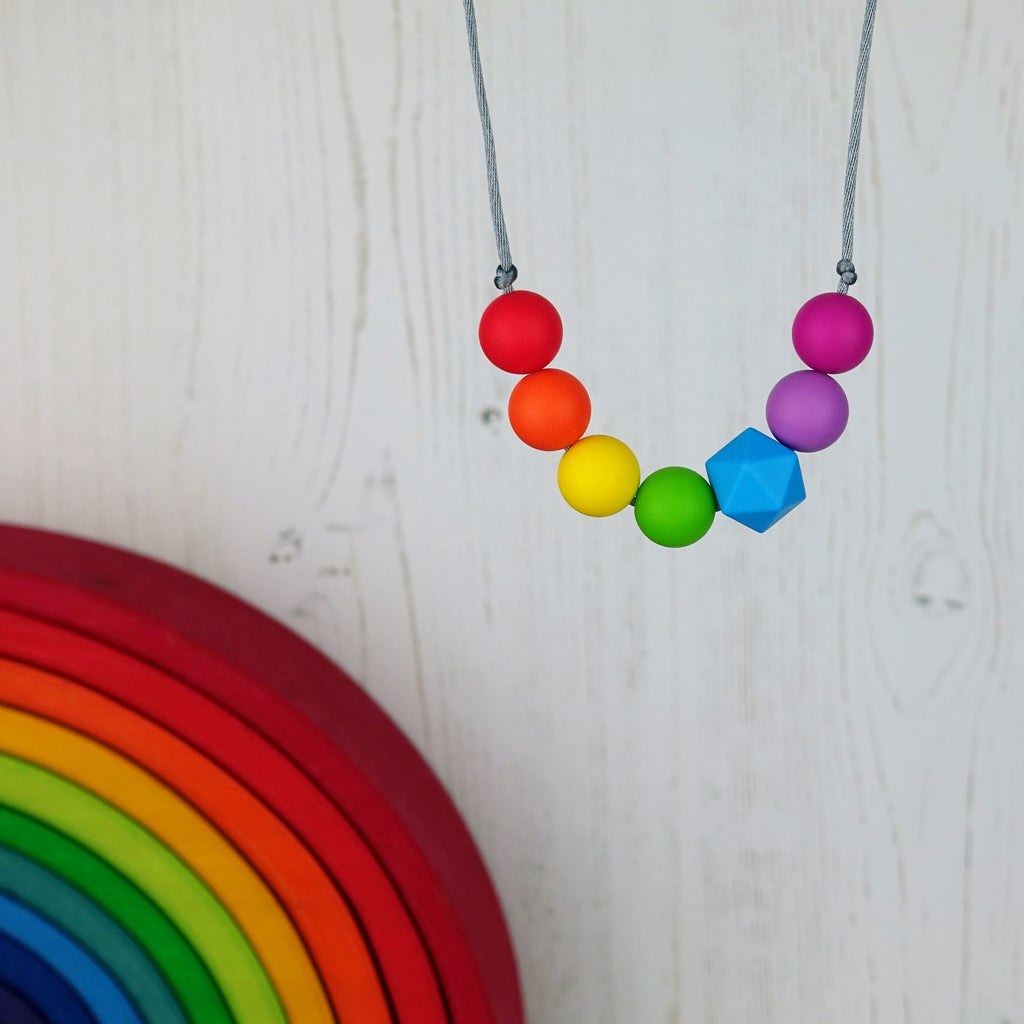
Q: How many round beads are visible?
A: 6